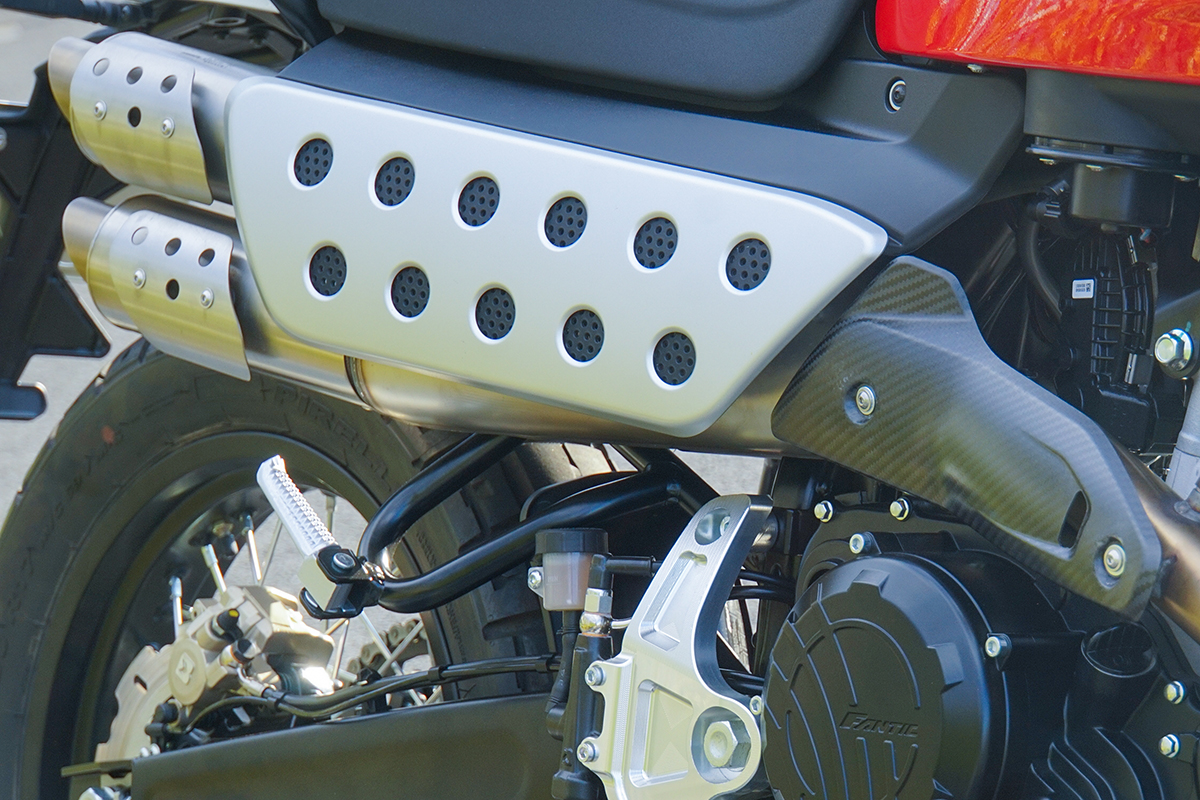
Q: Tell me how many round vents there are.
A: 11